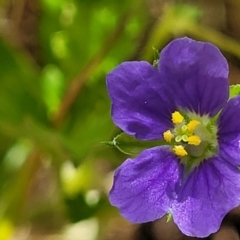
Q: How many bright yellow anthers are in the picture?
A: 5